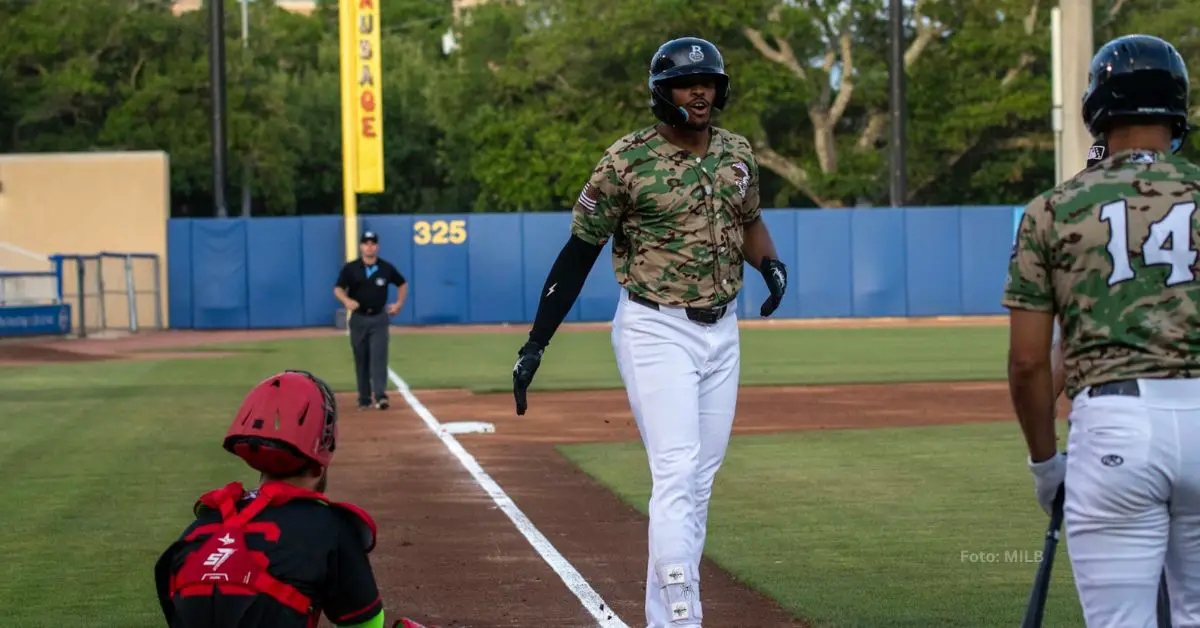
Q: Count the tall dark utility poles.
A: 2